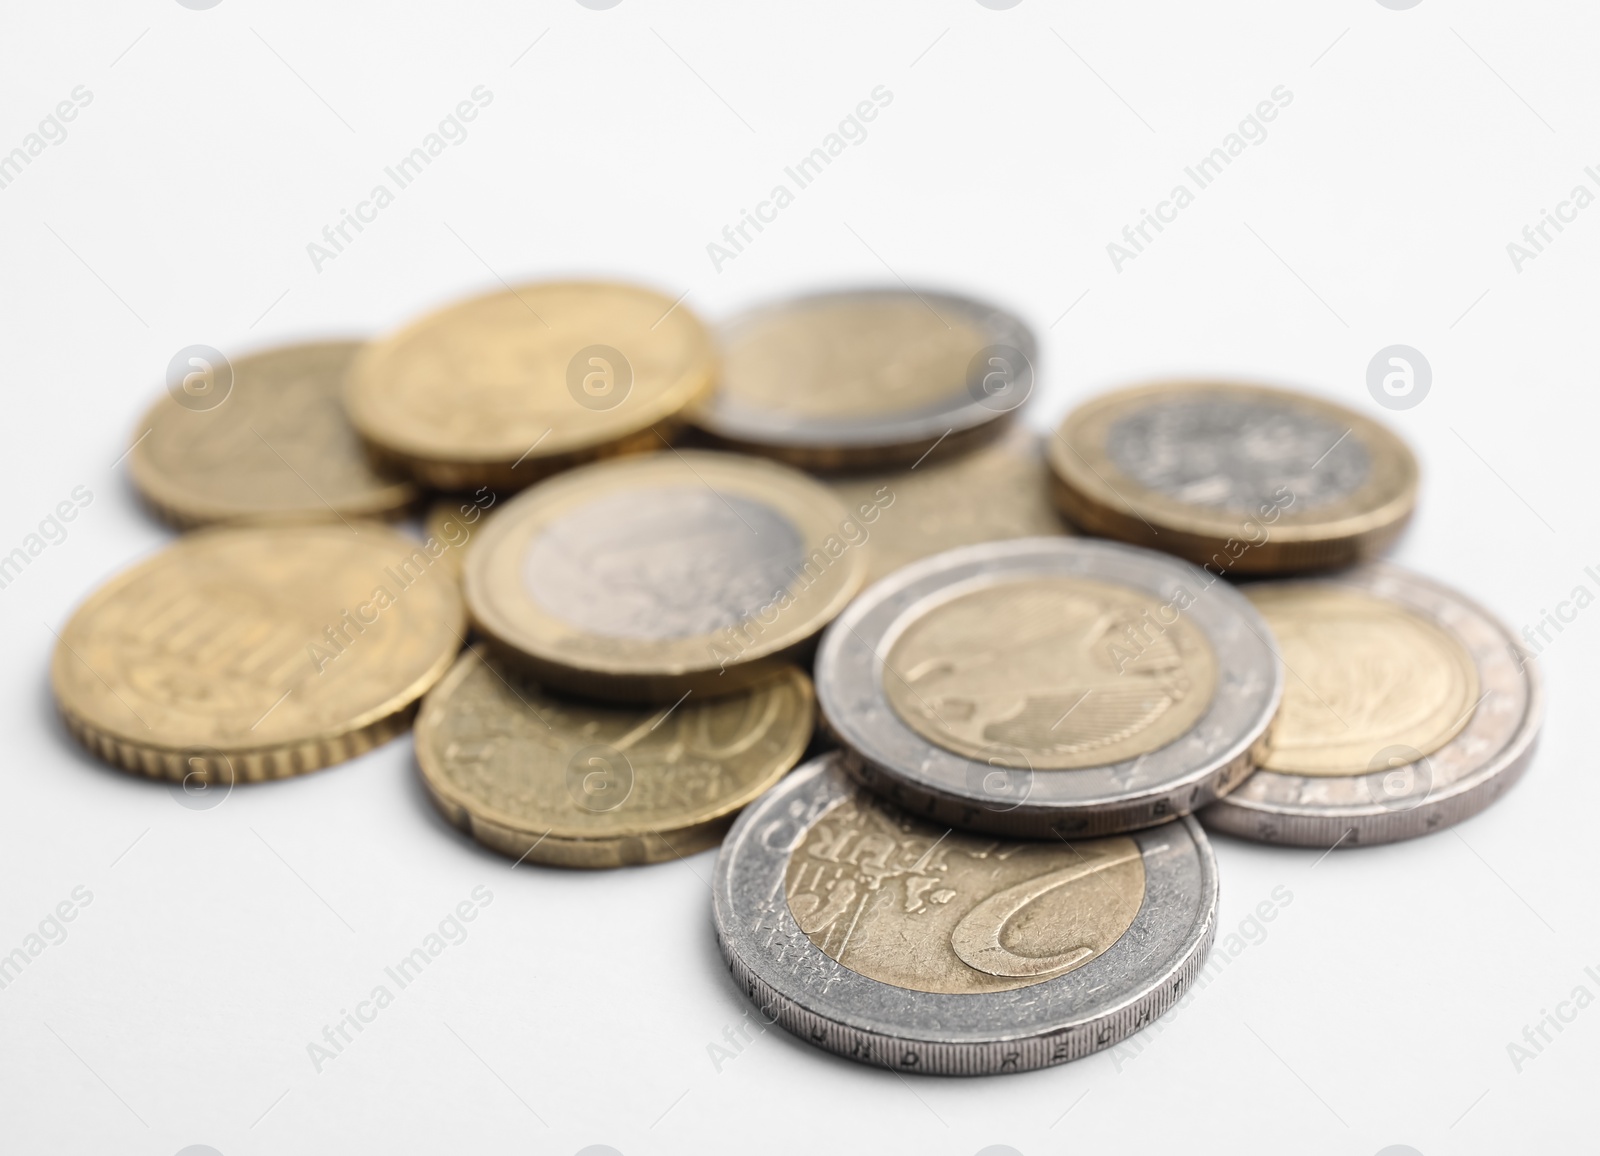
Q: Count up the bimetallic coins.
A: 6